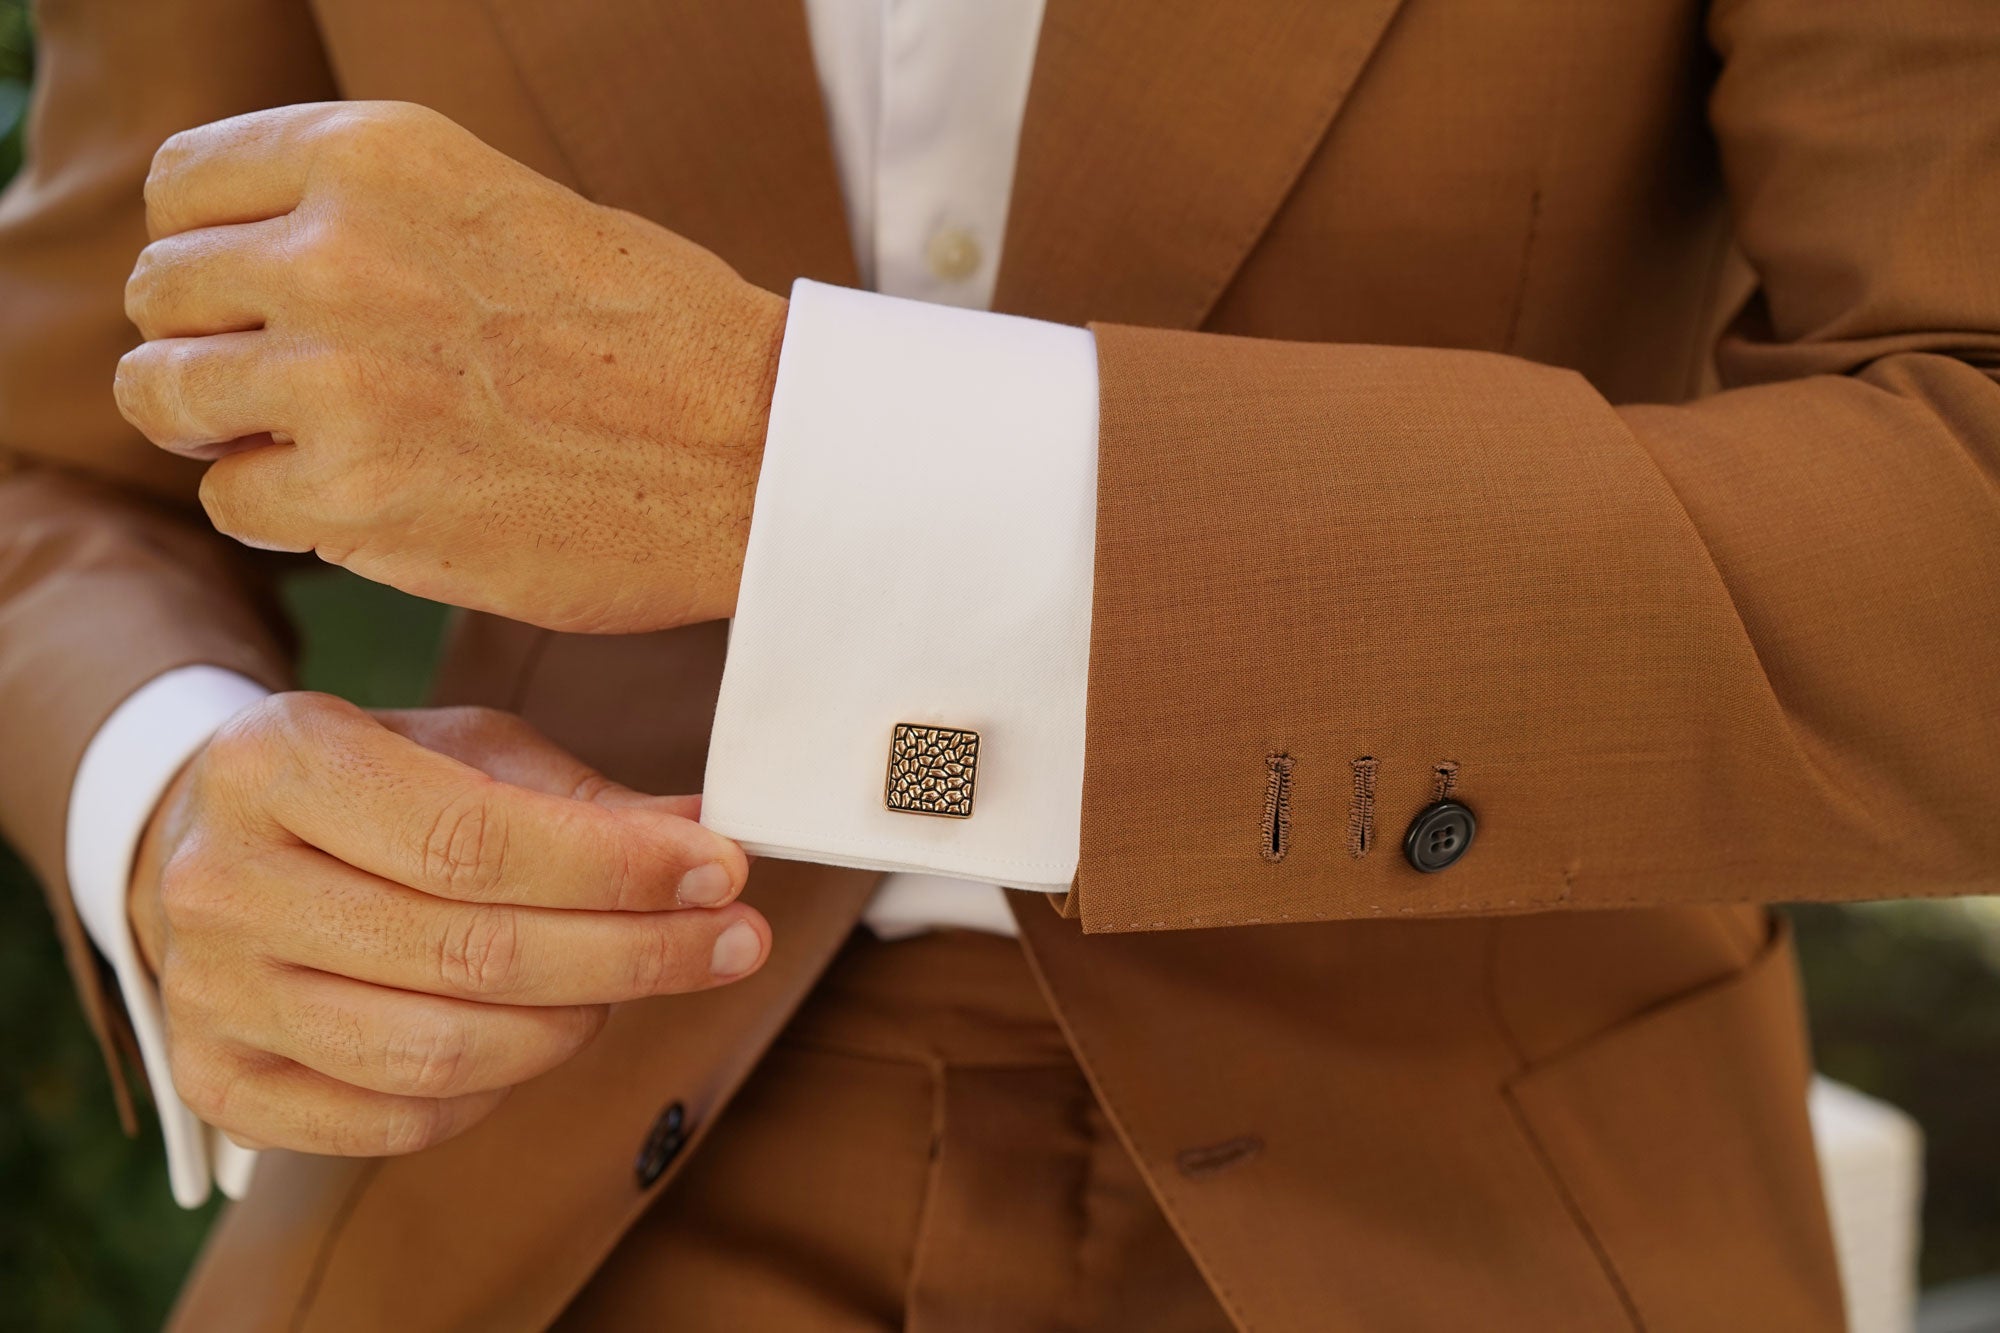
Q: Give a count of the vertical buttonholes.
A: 3